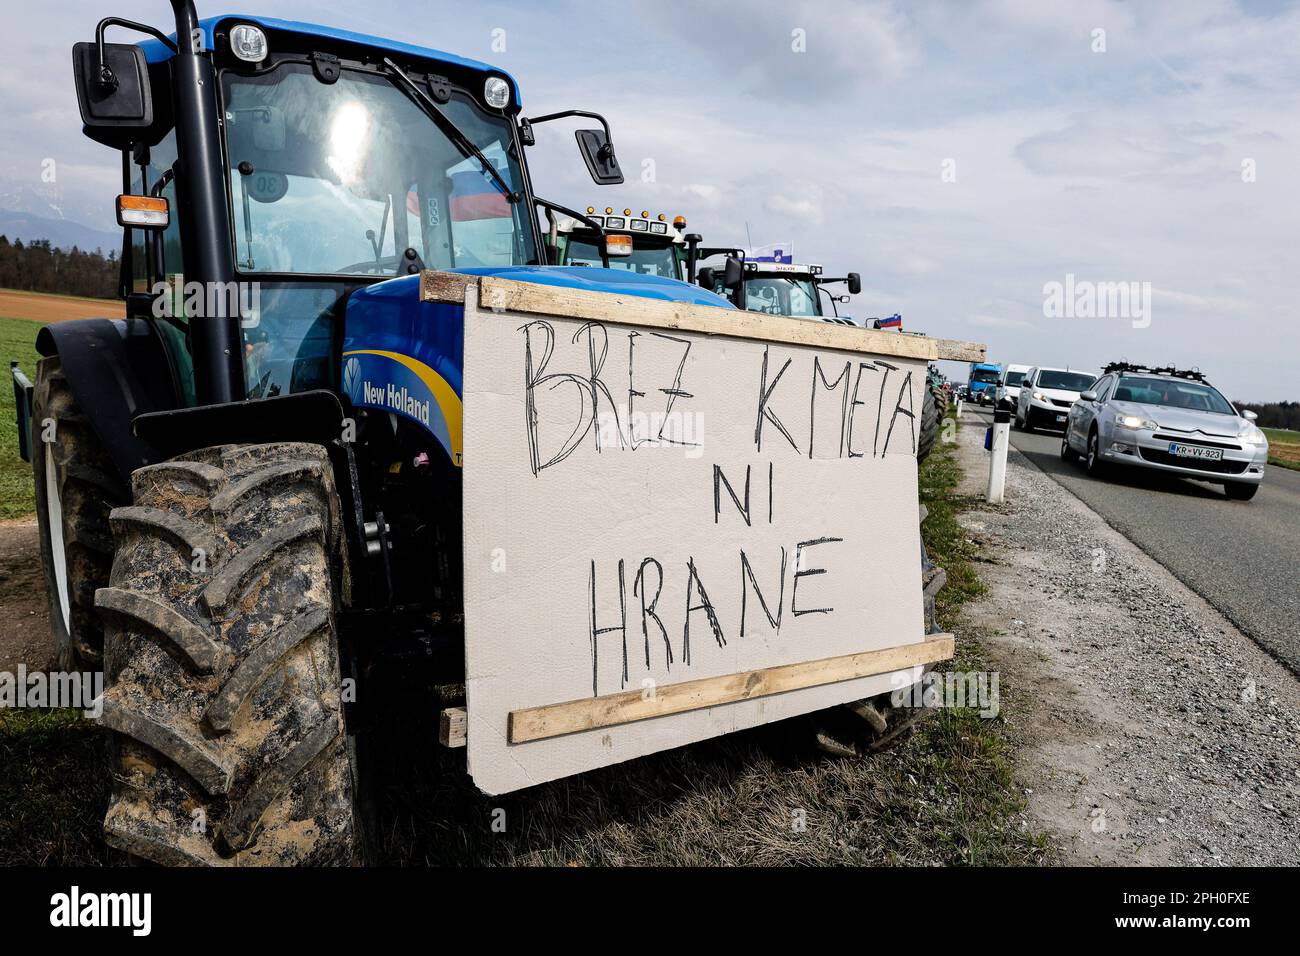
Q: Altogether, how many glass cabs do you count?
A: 3